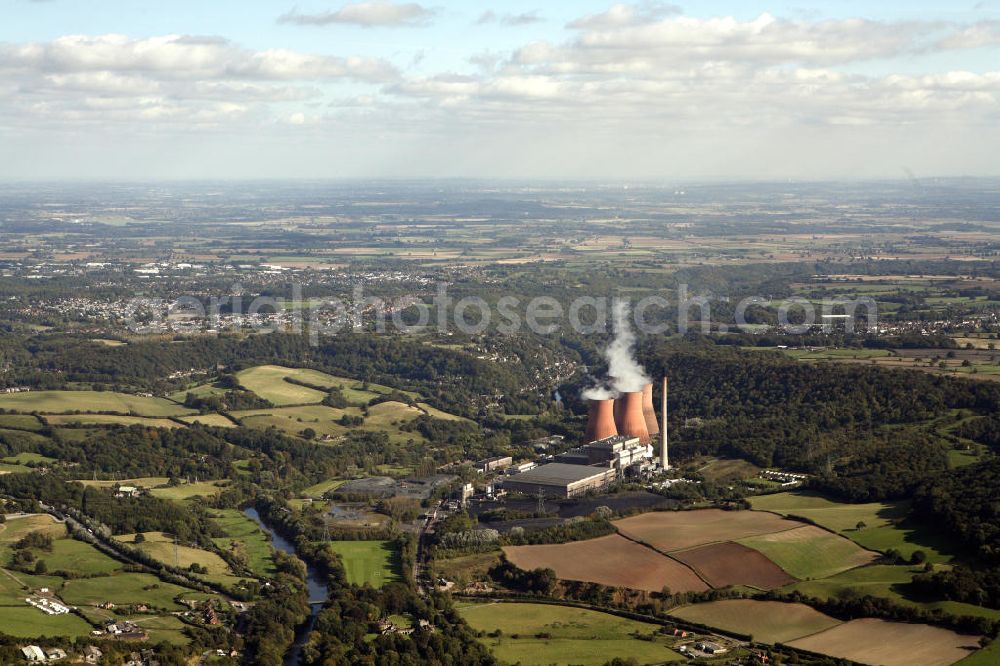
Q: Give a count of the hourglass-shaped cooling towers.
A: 3